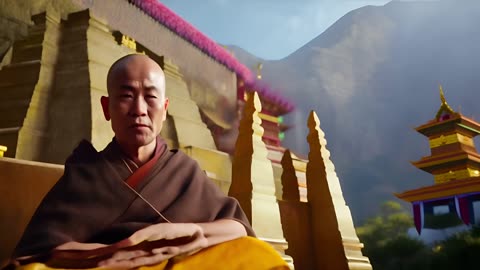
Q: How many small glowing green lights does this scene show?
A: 2